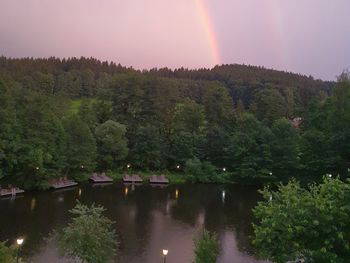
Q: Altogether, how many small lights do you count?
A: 9